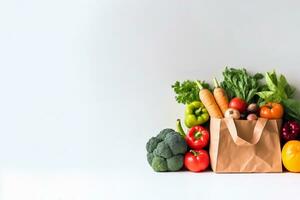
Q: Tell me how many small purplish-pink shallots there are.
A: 2